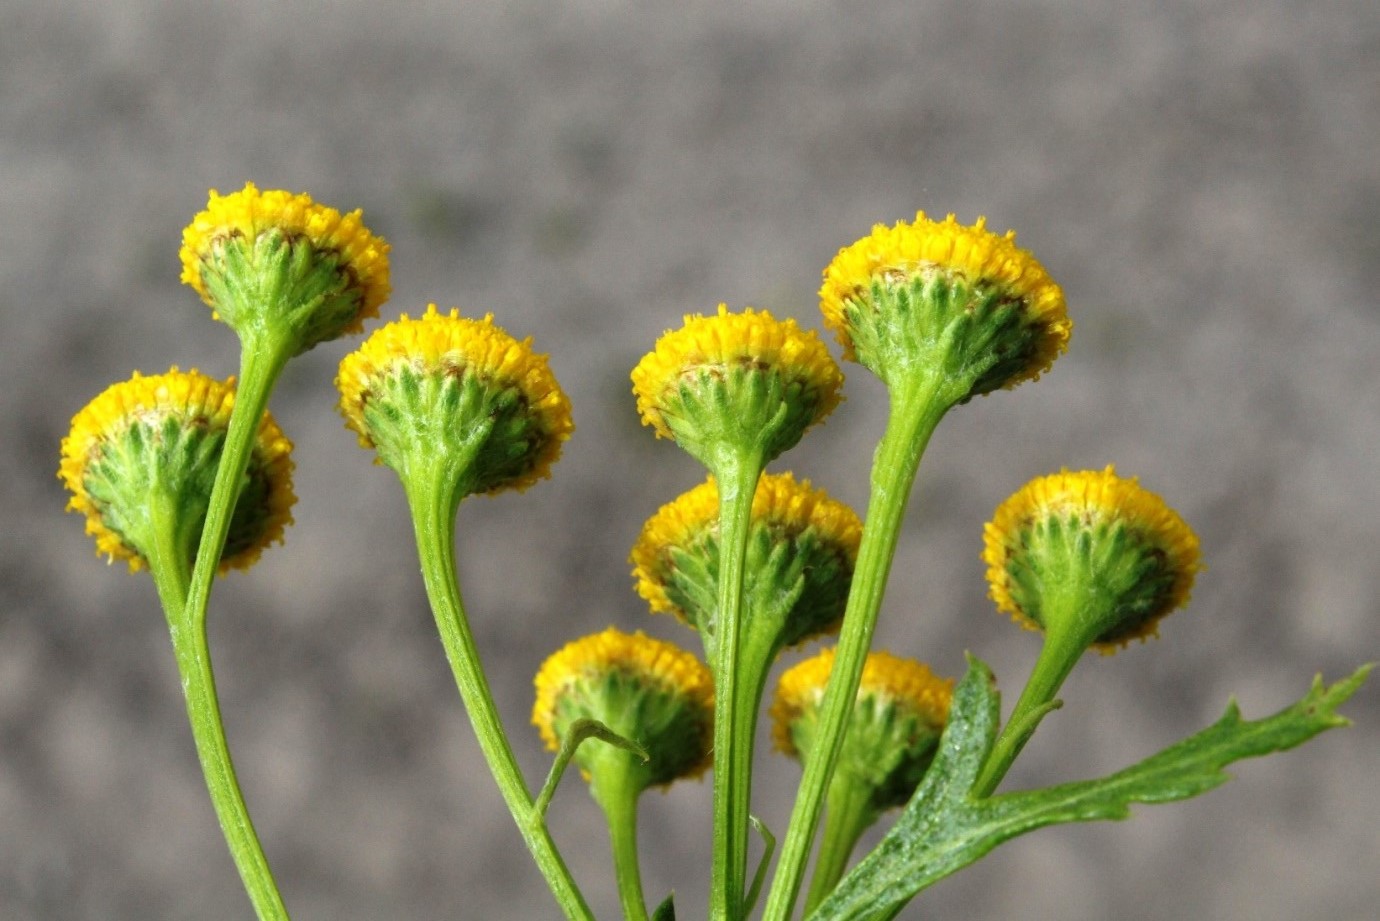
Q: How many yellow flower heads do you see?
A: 9